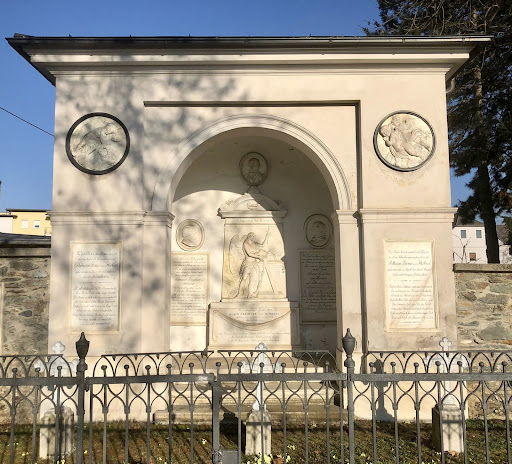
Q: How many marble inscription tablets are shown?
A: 4